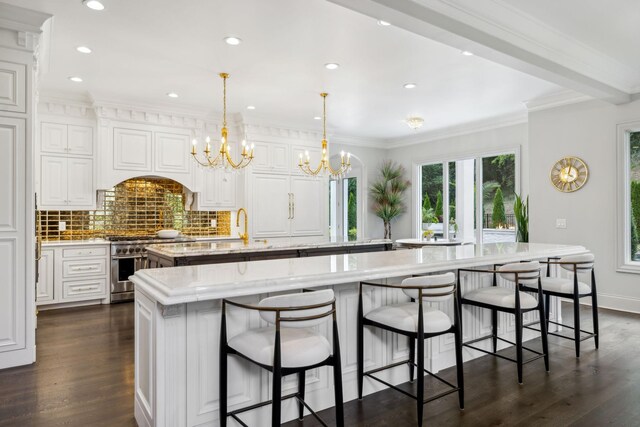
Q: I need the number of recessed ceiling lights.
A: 11